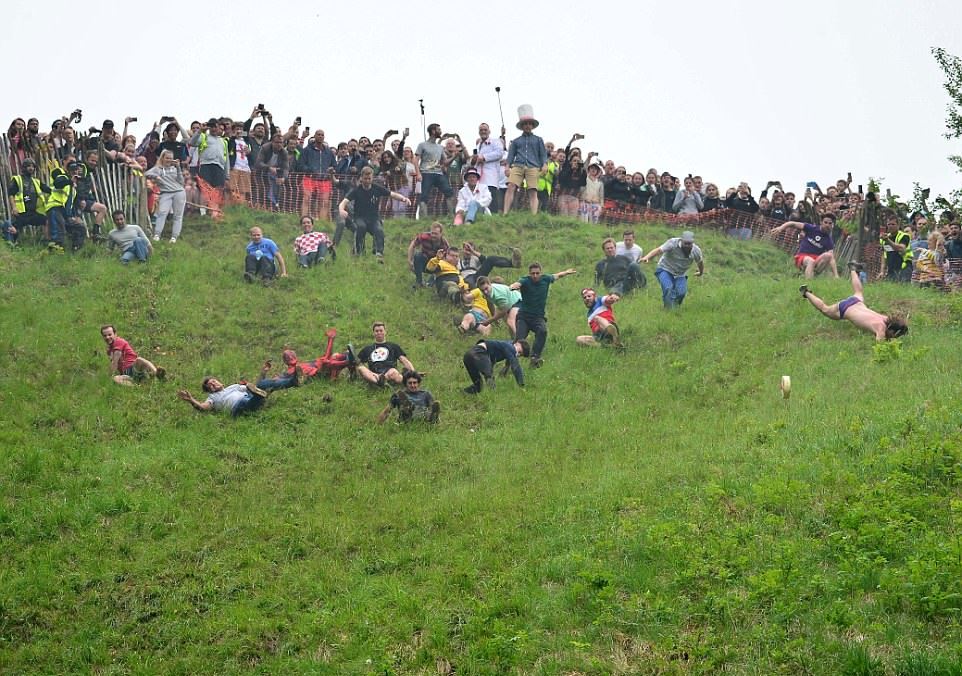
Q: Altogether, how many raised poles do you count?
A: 2